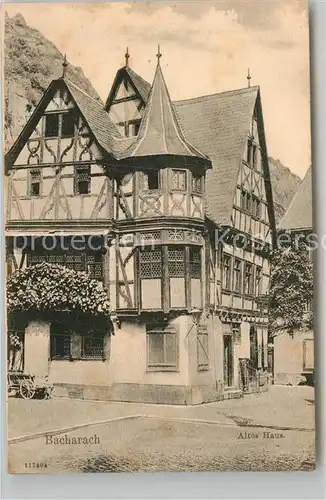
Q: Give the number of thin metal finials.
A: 4